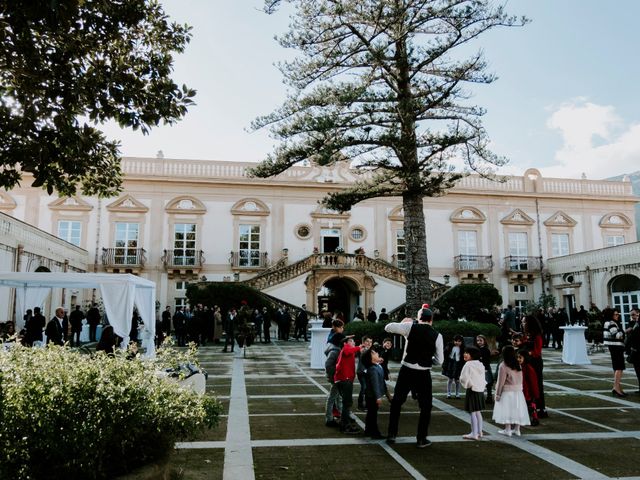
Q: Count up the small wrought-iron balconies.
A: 5